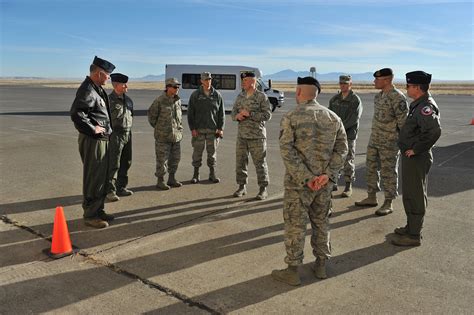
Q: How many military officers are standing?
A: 9